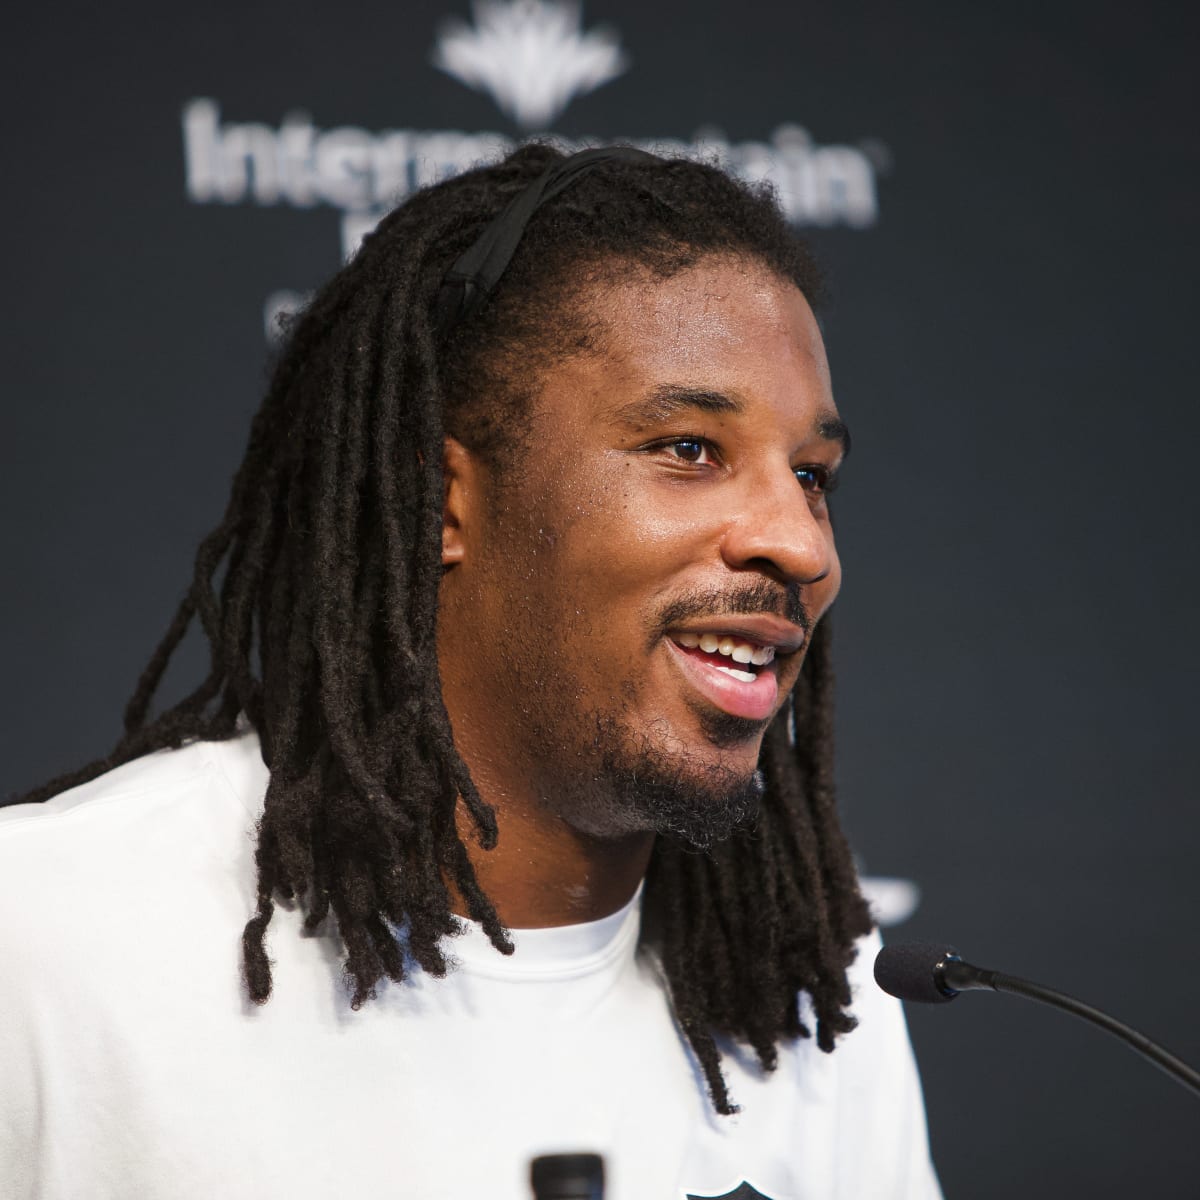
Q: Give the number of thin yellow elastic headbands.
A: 0